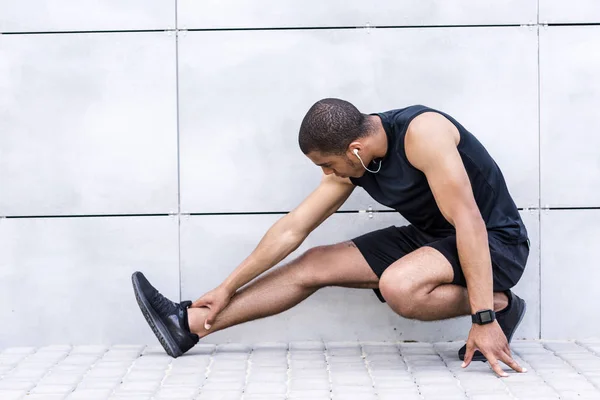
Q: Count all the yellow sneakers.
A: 0